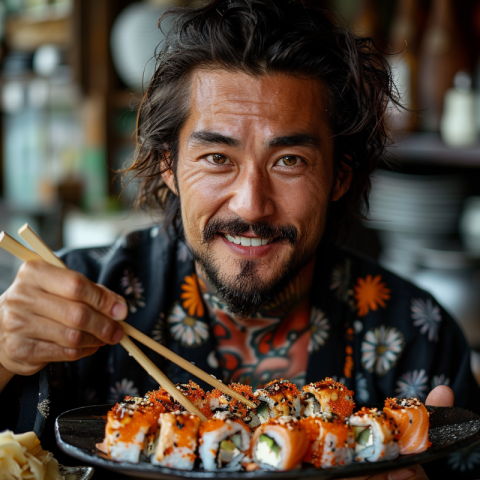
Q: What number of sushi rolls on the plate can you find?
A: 11